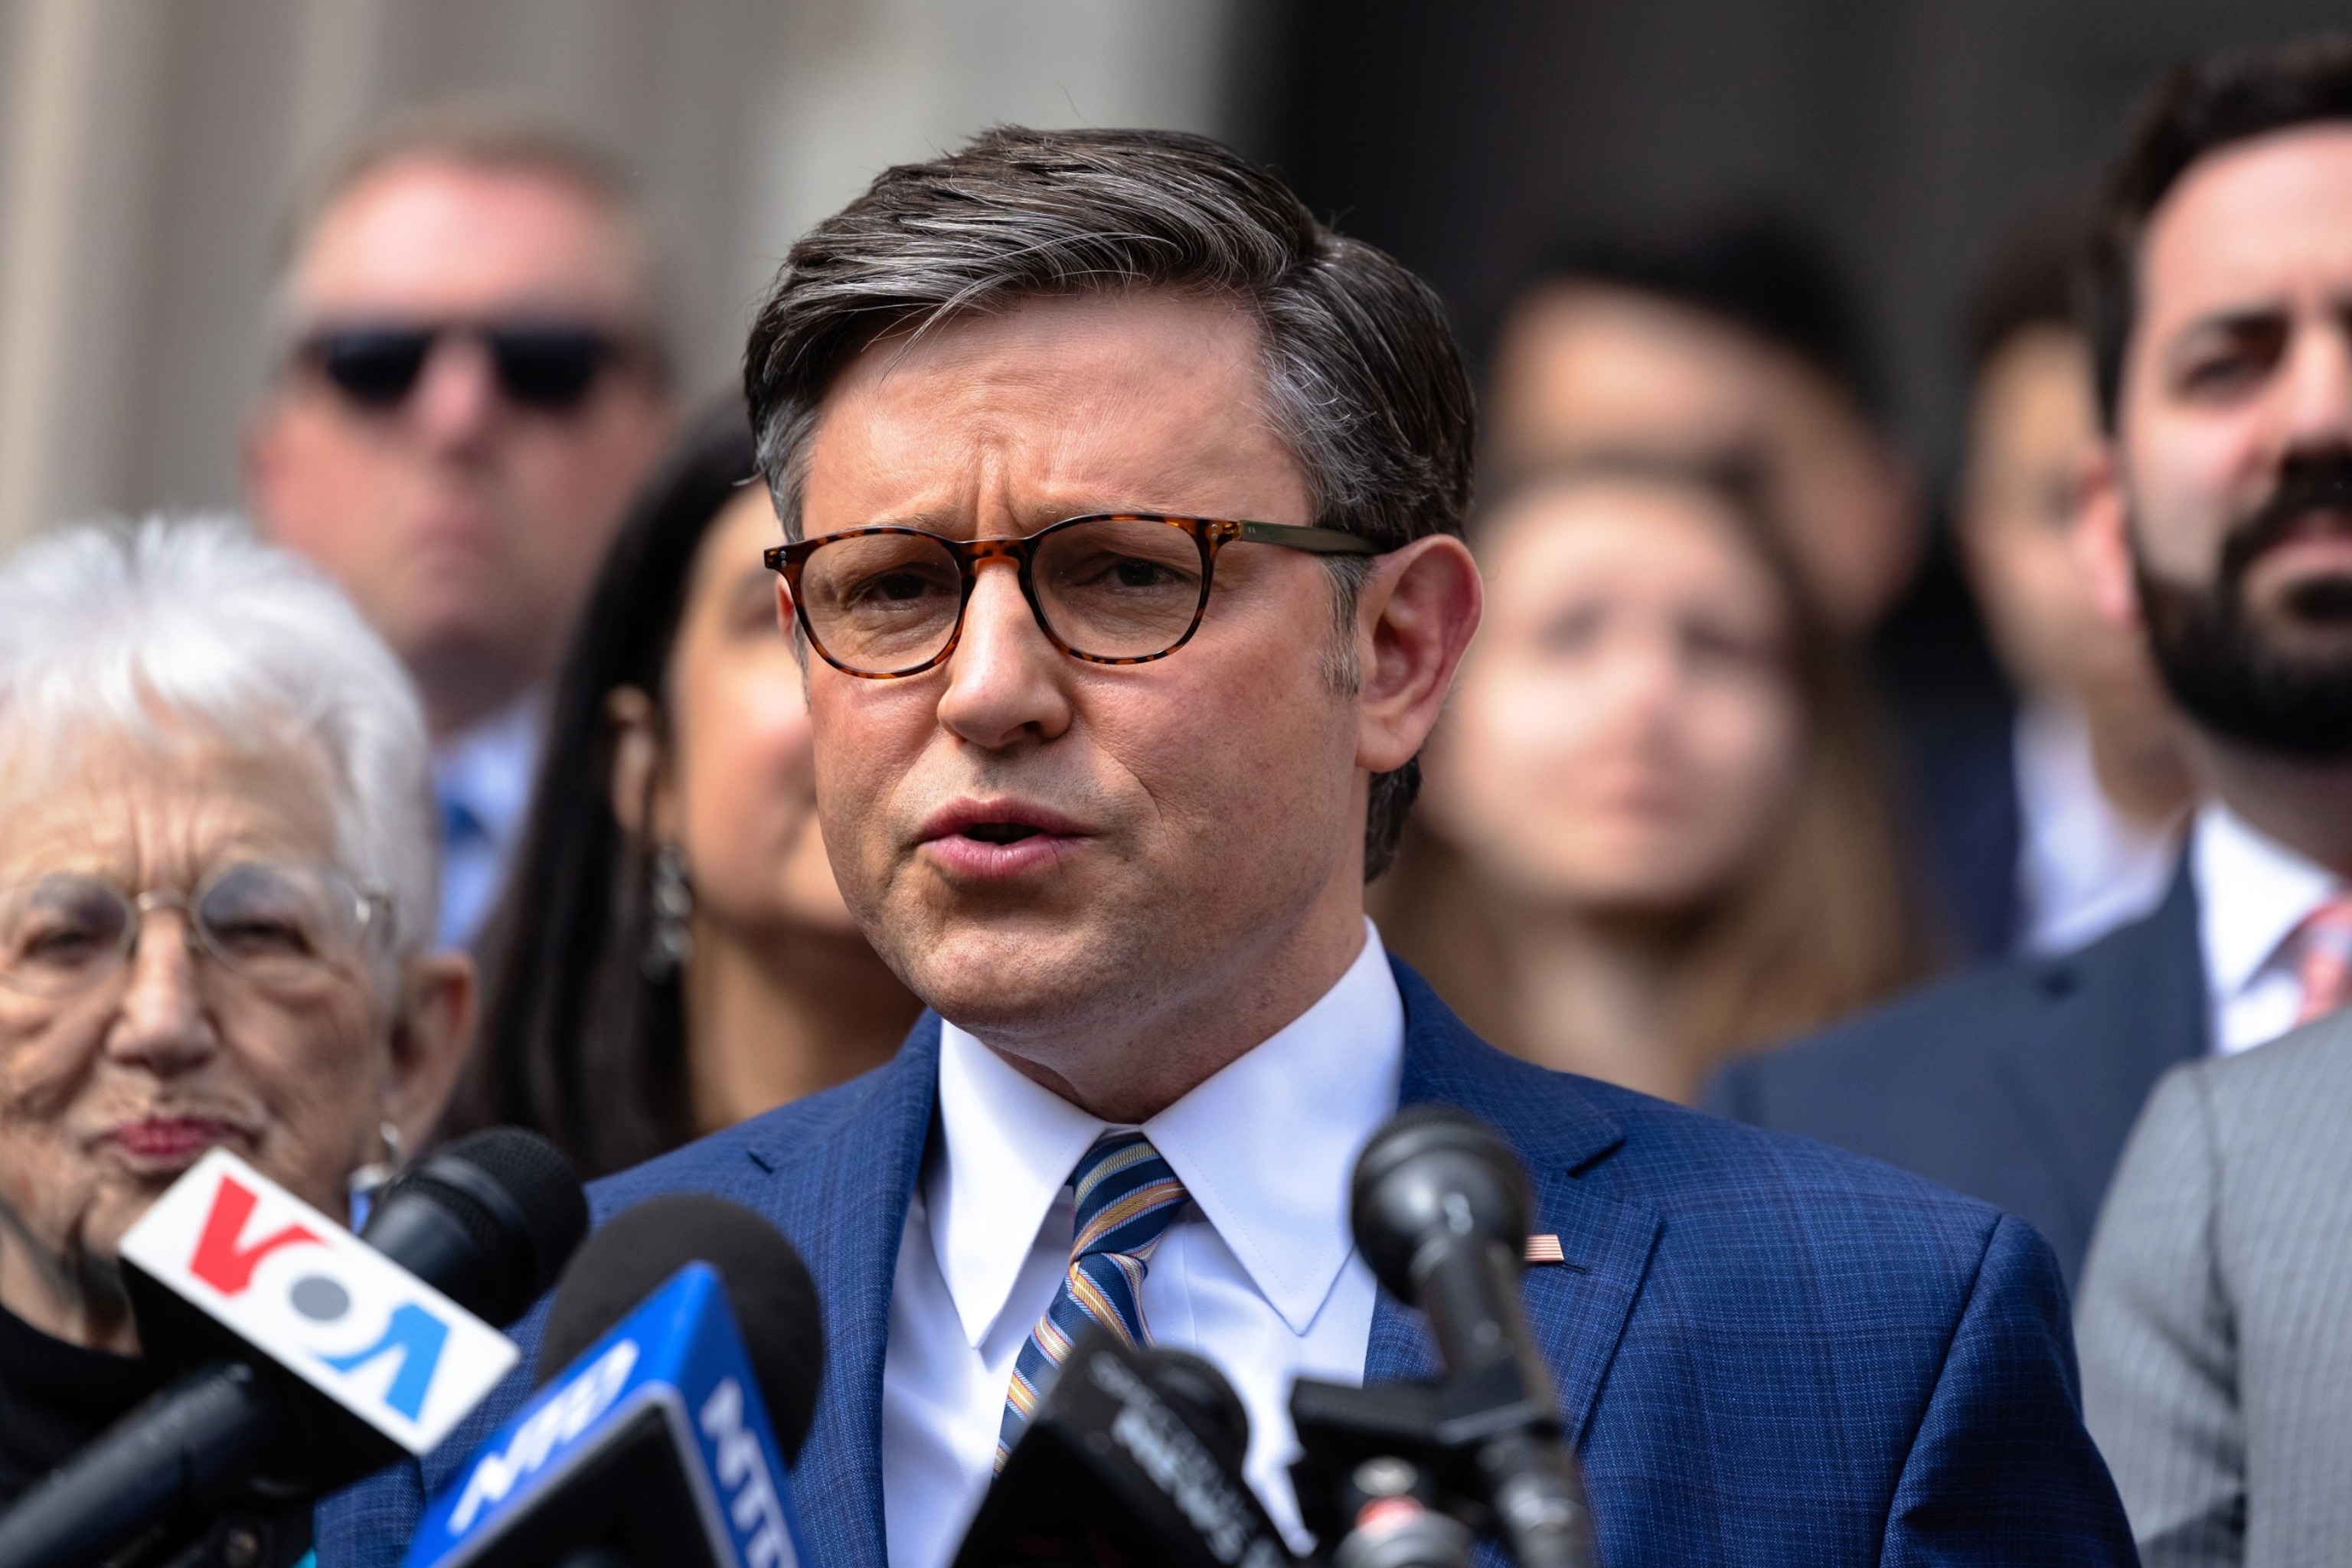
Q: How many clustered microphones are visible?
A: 4